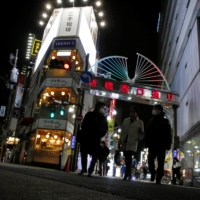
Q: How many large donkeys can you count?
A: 0